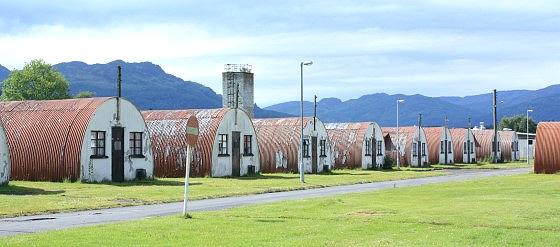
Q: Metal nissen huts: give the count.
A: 11